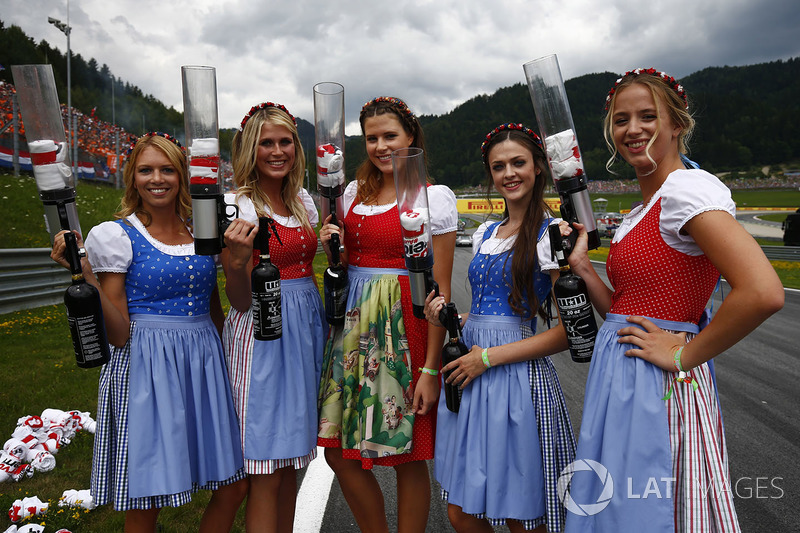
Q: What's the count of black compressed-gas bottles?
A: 5